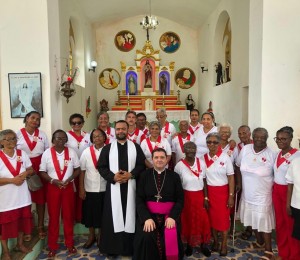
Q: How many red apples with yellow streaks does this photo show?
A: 0